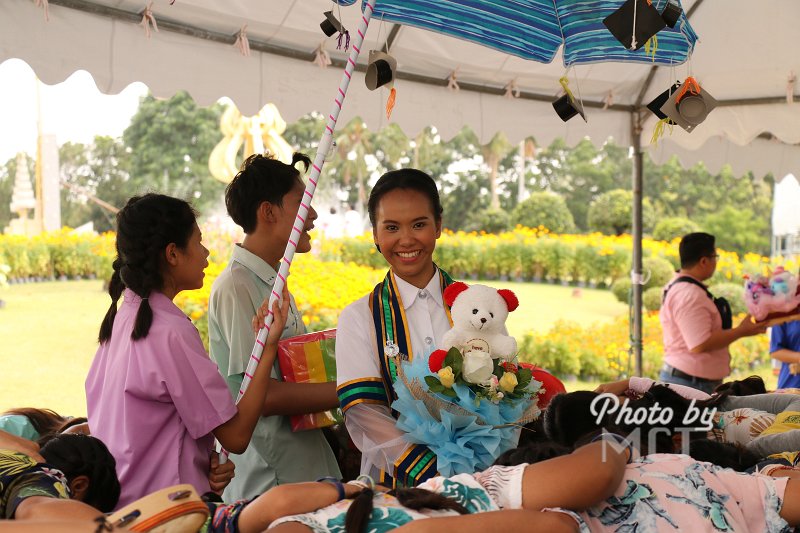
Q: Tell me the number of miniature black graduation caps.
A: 7